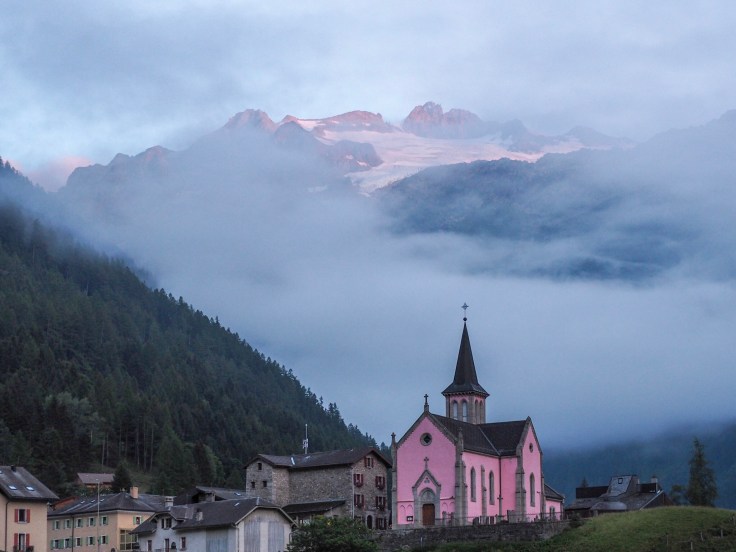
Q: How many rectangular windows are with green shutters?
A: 11